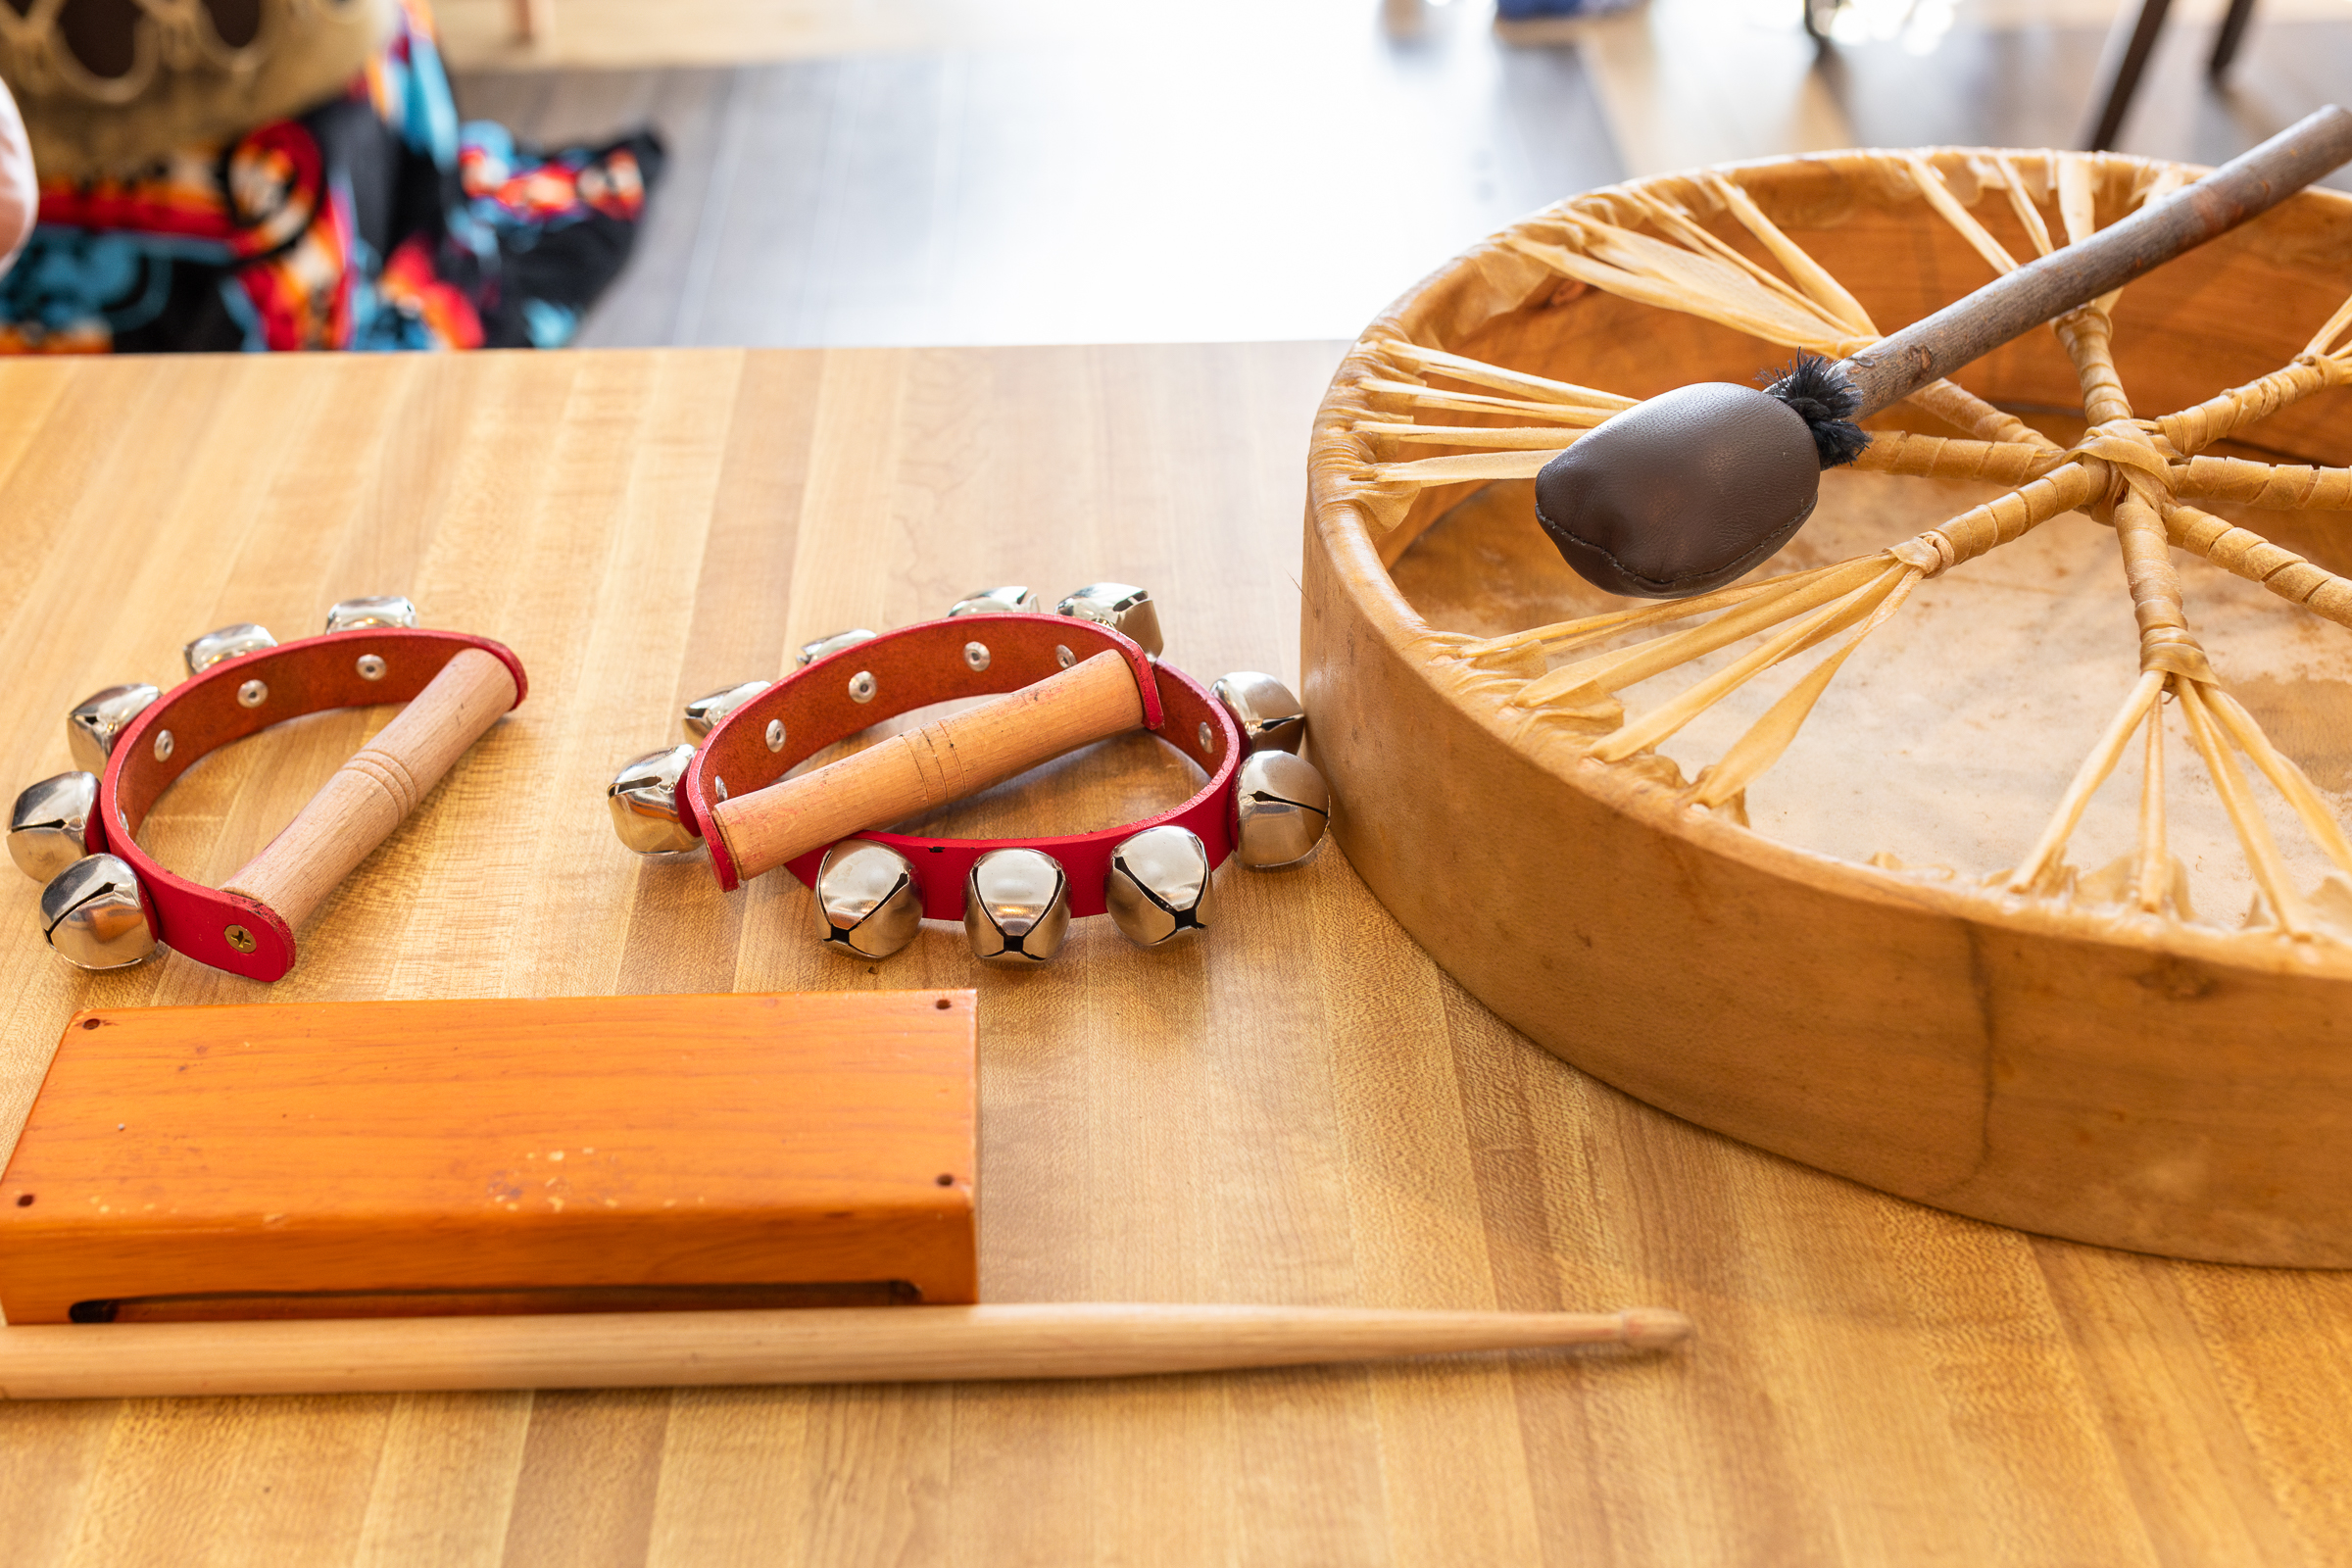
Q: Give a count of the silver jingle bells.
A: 15